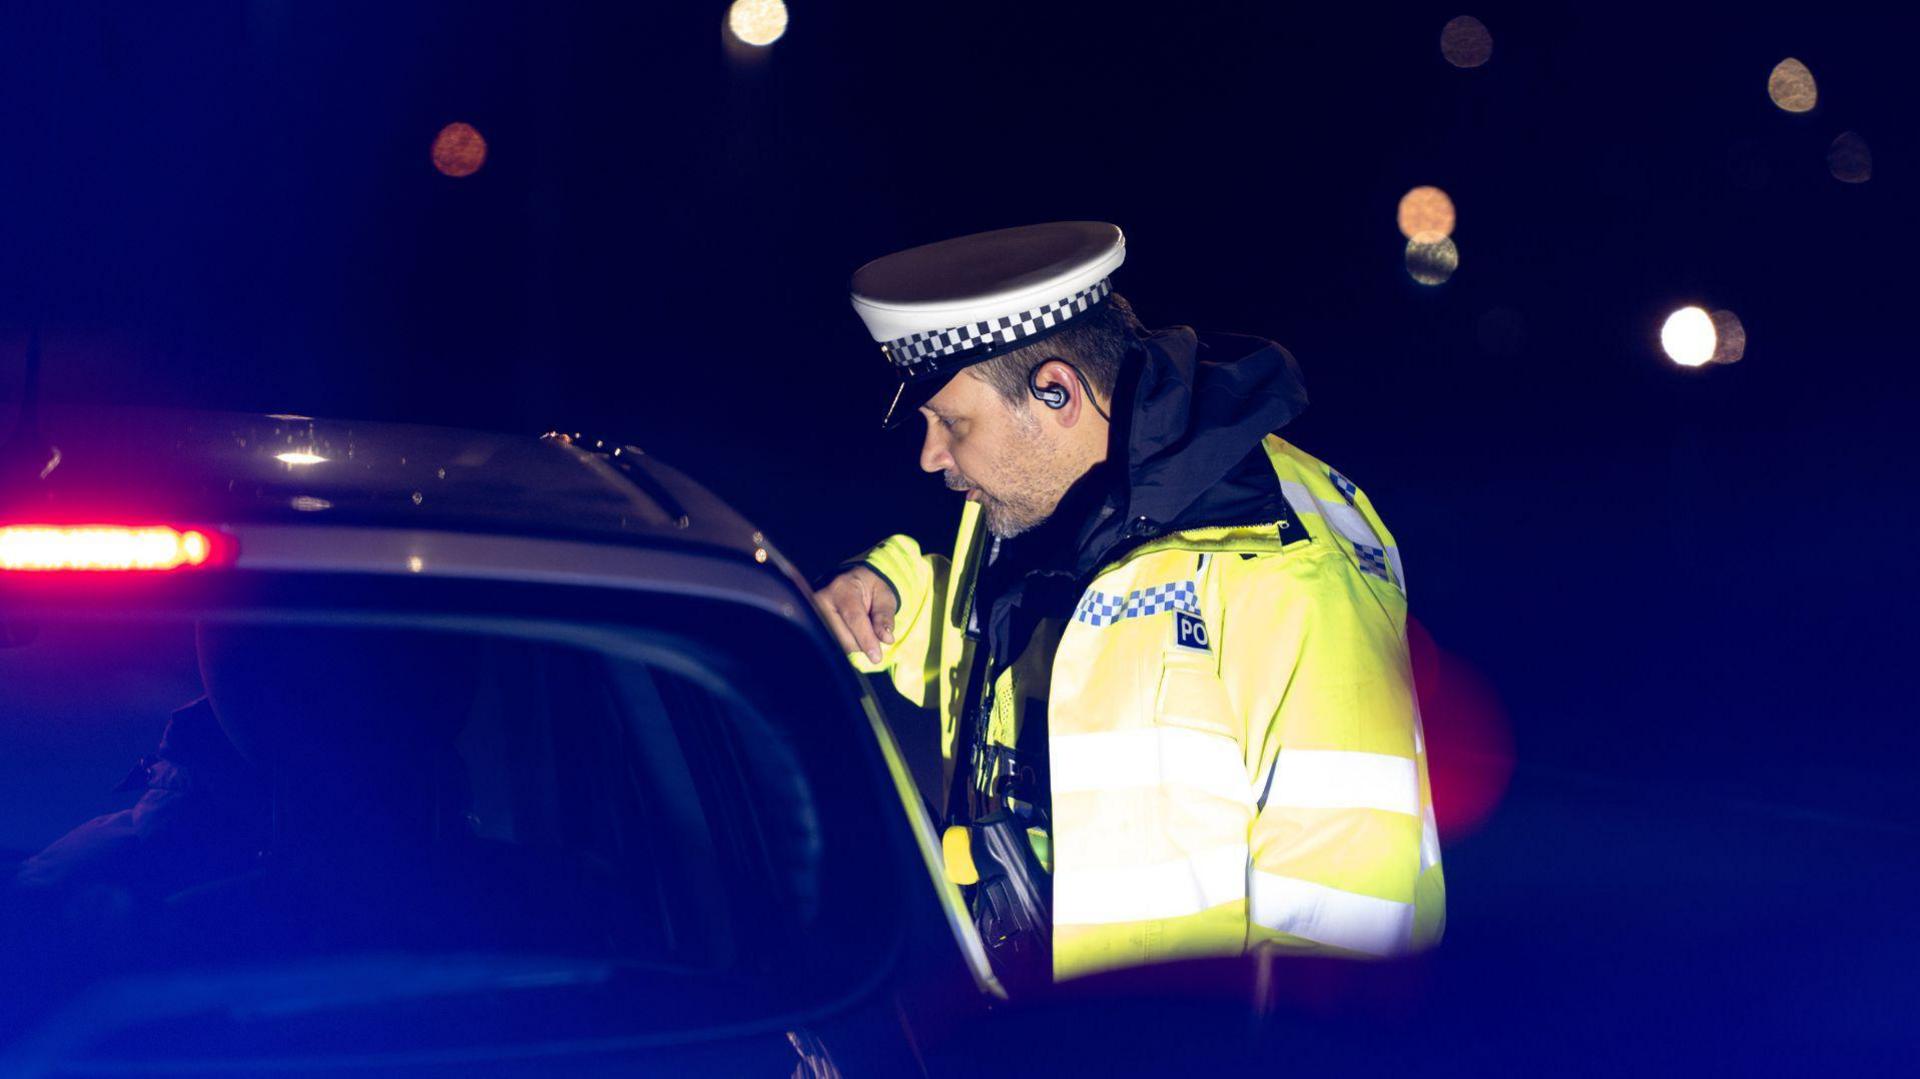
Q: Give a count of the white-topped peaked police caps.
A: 1